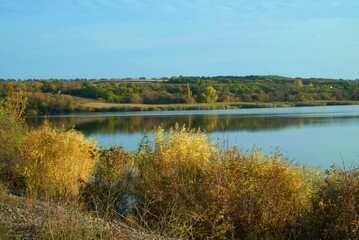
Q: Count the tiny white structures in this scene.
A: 2